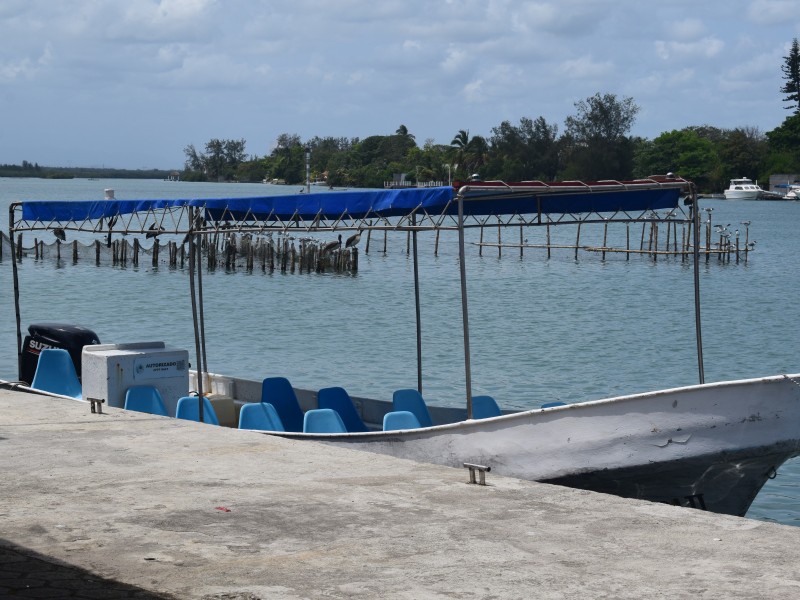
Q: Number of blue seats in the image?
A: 11